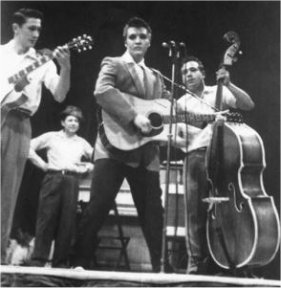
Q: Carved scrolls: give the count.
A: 1